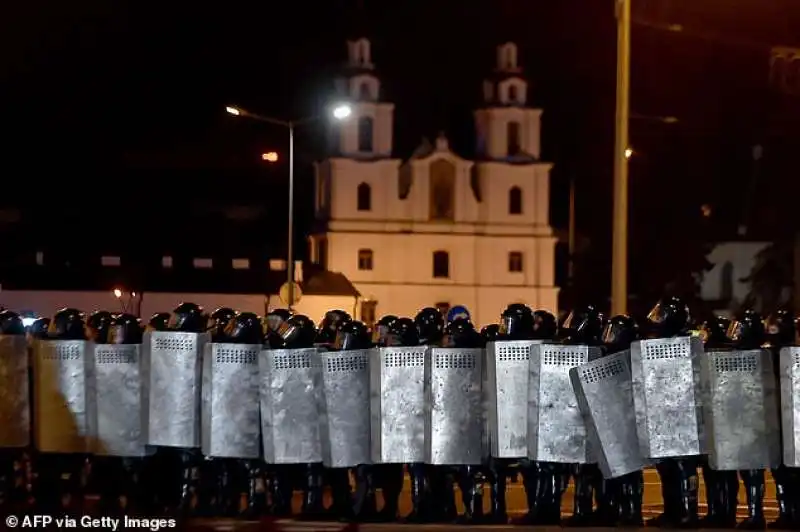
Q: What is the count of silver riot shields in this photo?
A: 15